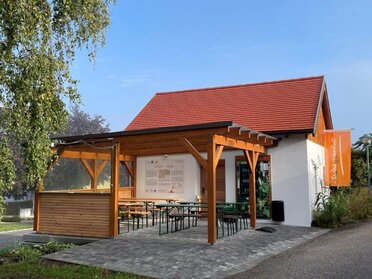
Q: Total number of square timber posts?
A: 6